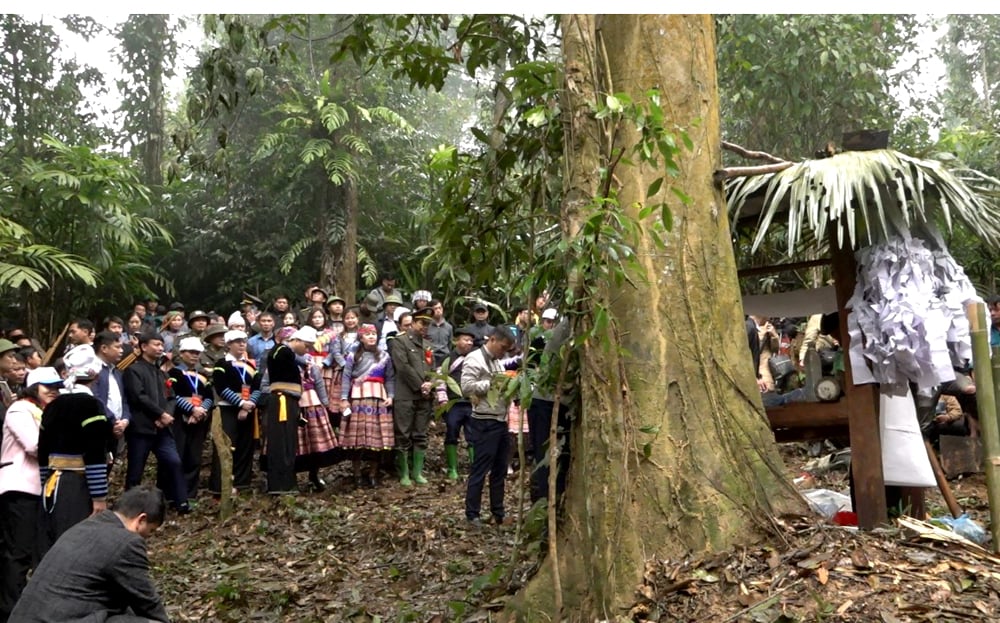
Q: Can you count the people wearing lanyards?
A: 2